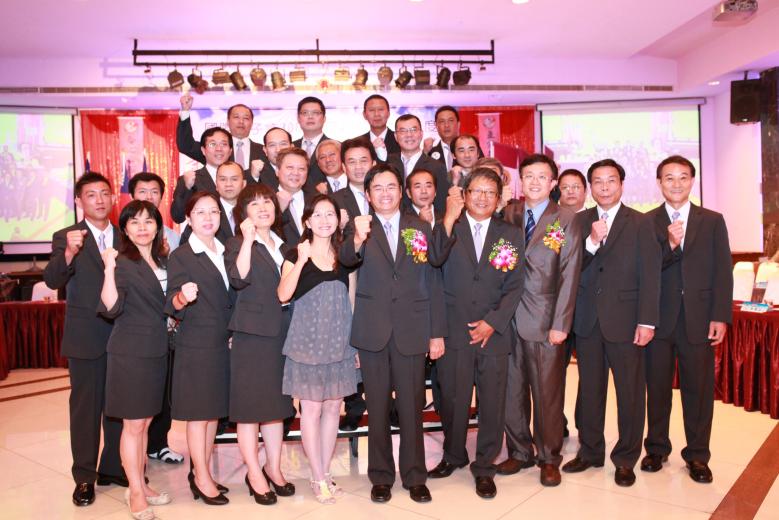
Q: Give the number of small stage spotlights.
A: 14